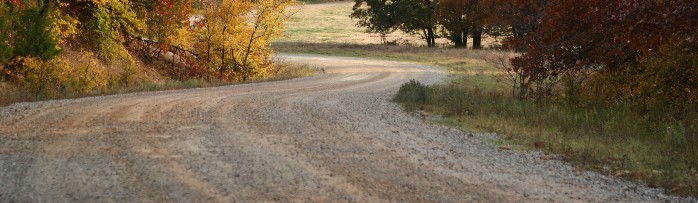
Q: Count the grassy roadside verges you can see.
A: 2